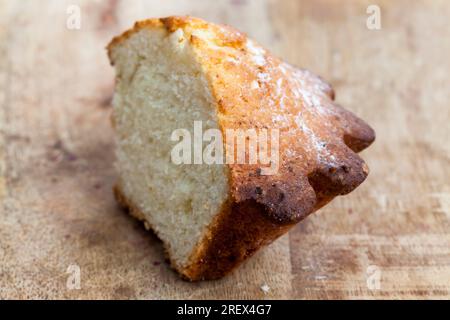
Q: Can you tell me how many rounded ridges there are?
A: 4